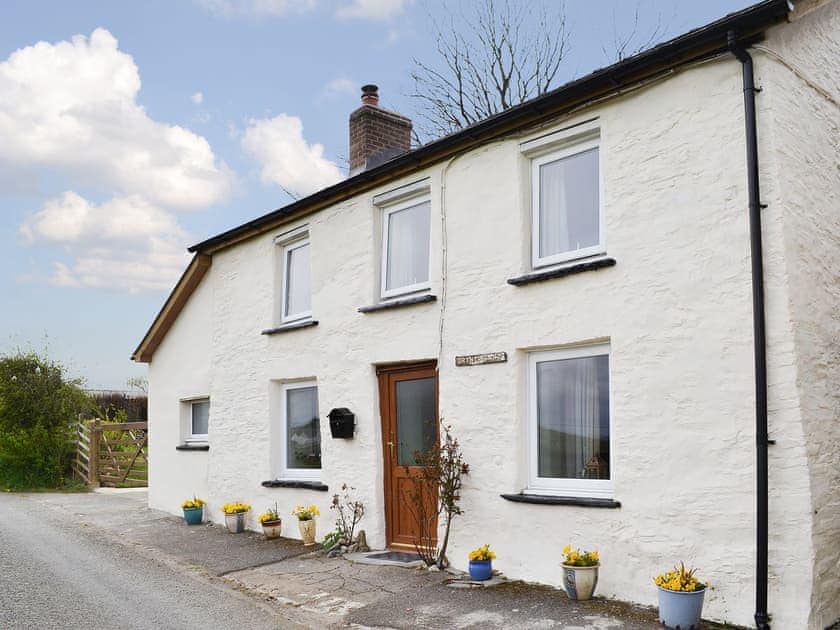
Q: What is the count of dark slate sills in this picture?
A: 6